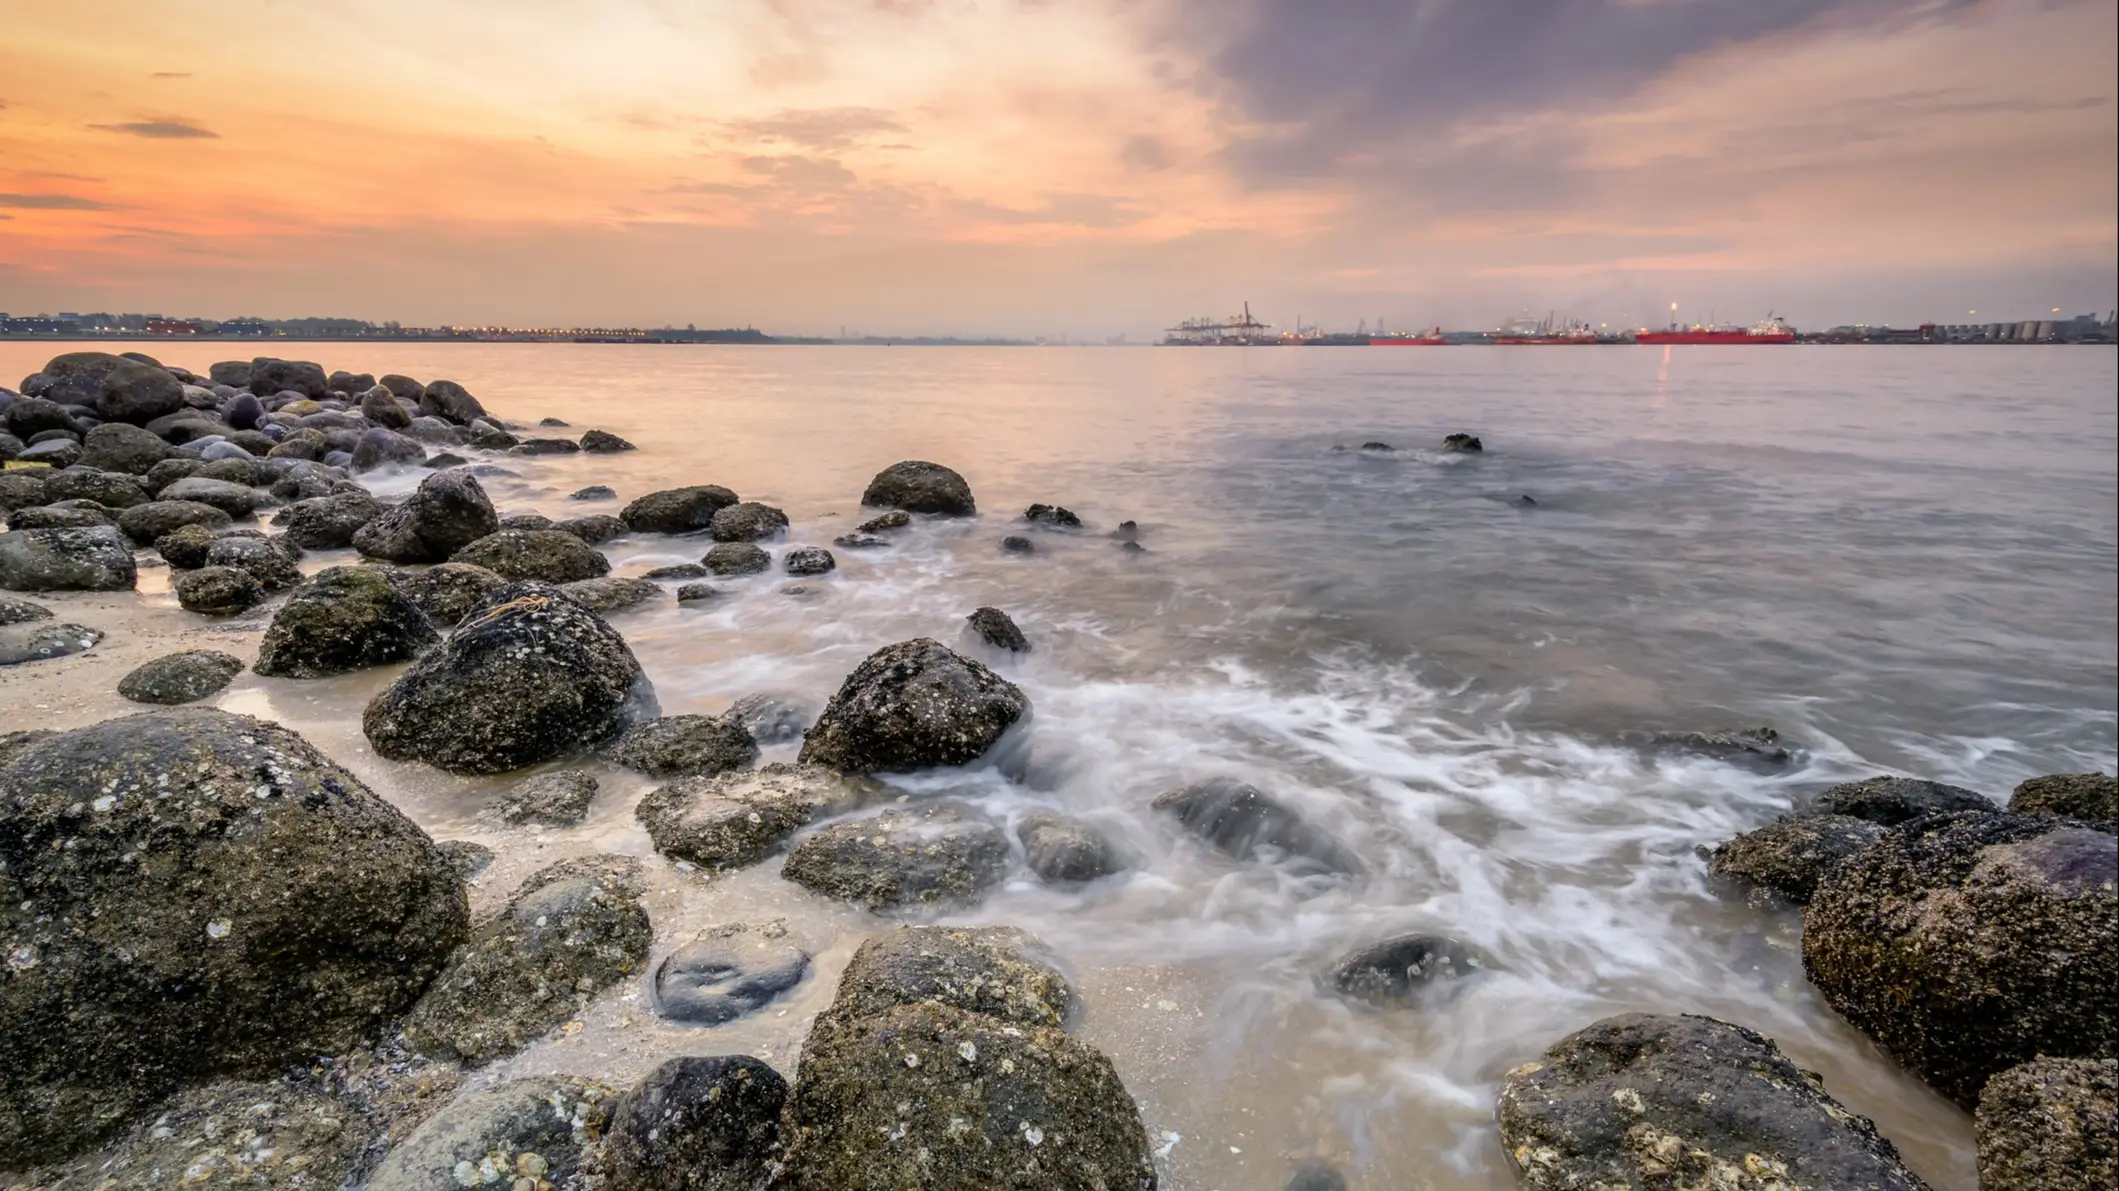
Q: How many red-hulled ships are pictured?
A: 3